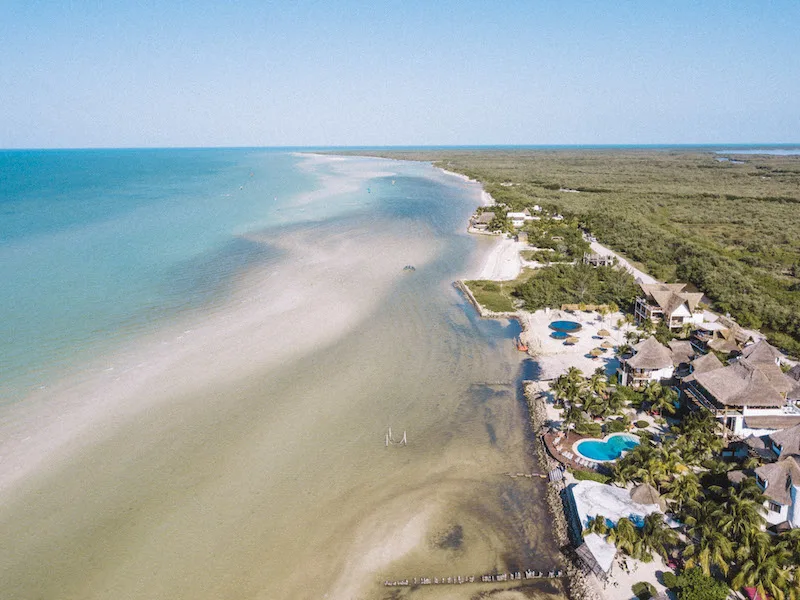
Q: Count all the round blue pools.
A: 2